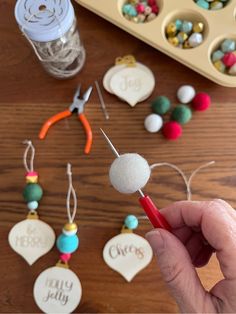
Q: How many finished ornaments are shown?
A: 2